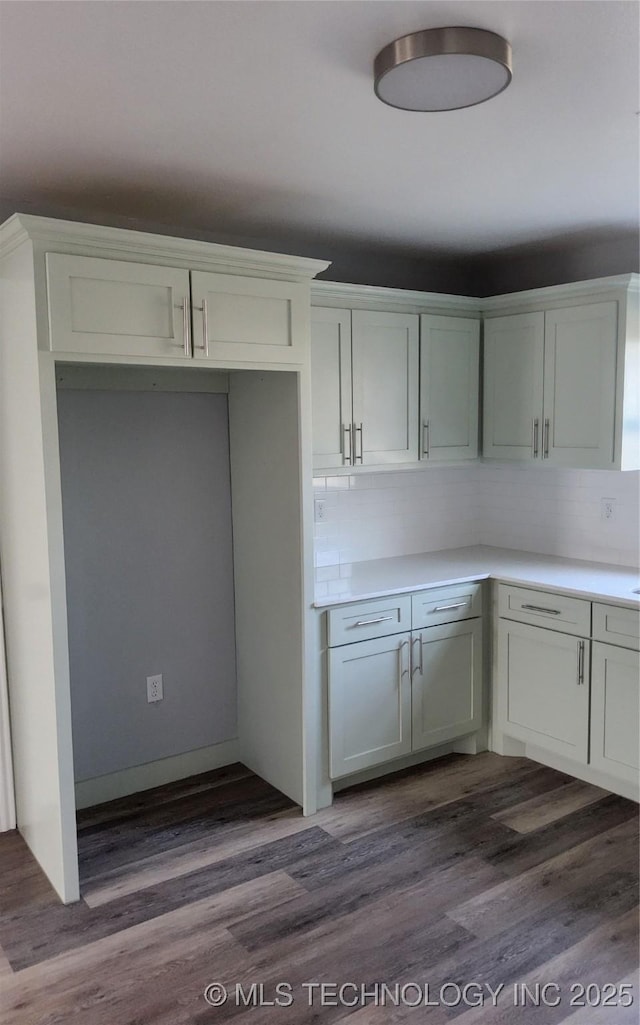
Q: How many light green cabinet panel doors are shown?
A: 11